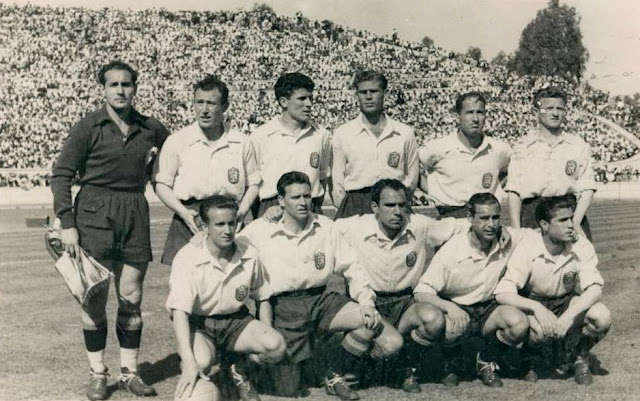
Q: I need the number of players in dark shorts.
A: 11